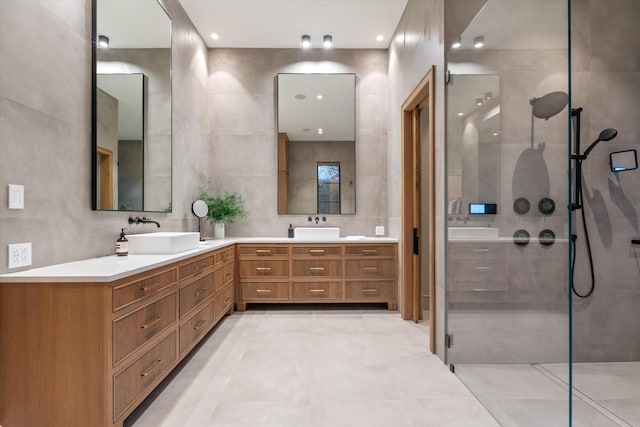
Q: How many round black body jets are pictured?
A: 4